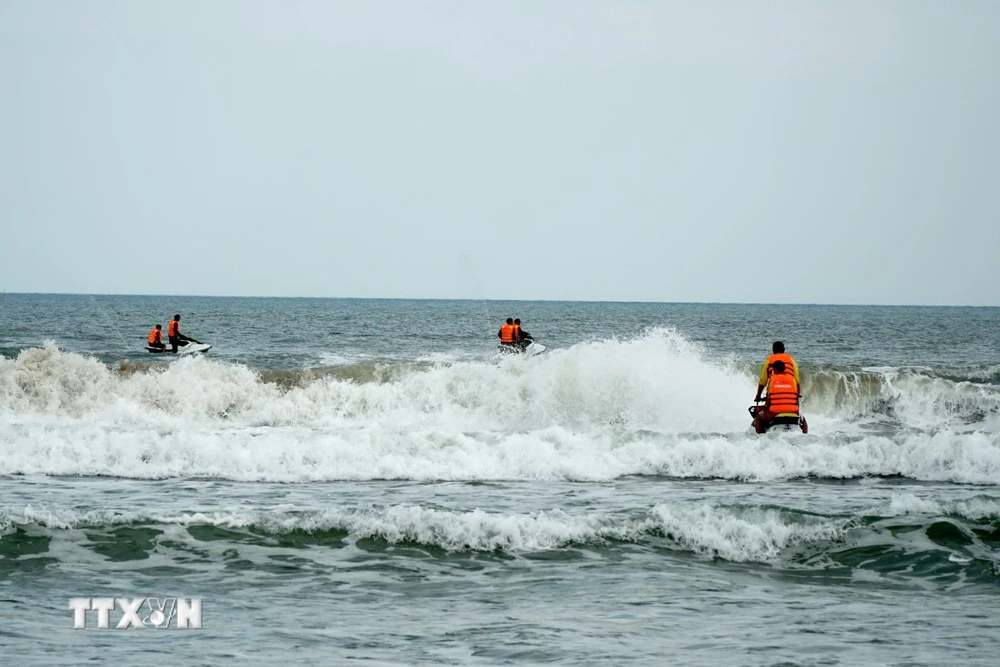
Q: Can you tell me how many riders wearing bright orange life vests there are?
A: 6